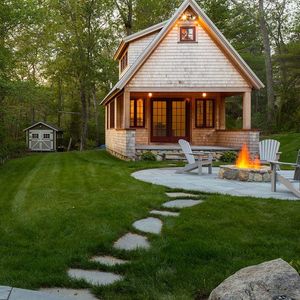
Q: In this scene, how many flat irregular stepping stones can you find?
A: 7